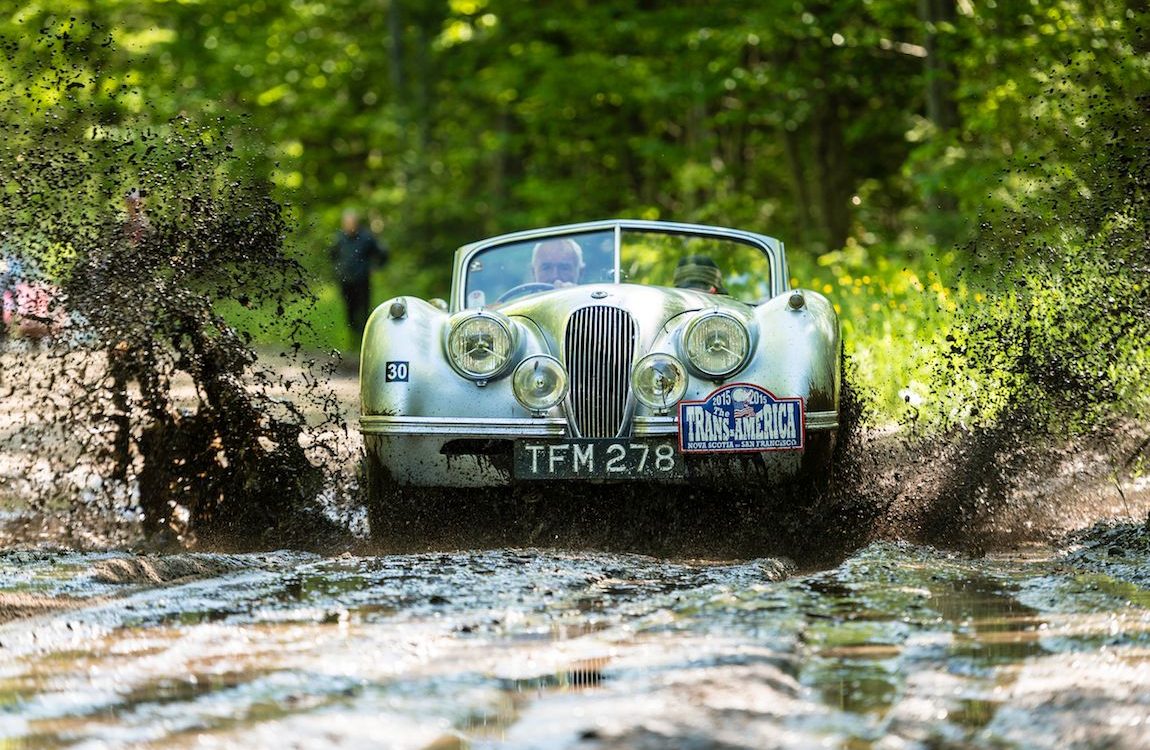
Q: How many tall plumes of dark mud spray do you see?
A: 2